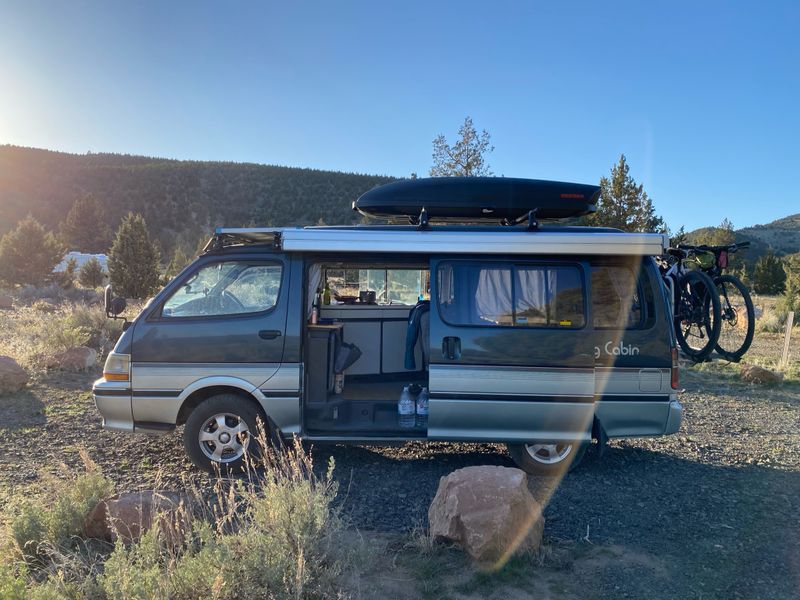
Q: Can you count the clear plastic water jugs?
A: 2